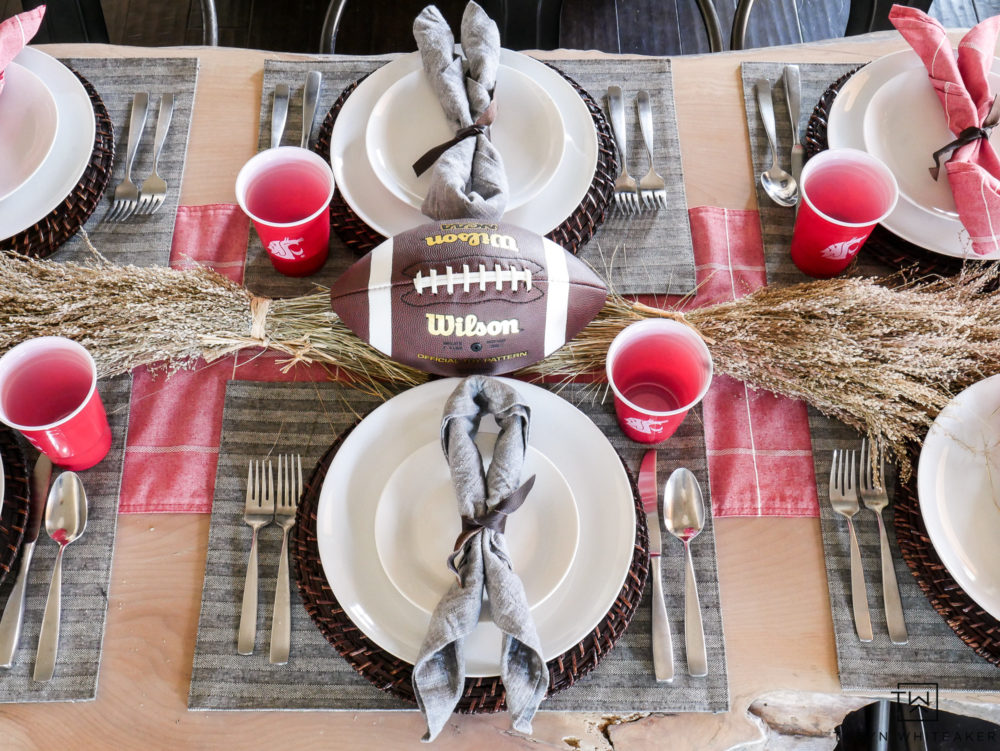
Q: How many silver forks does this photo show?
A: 8